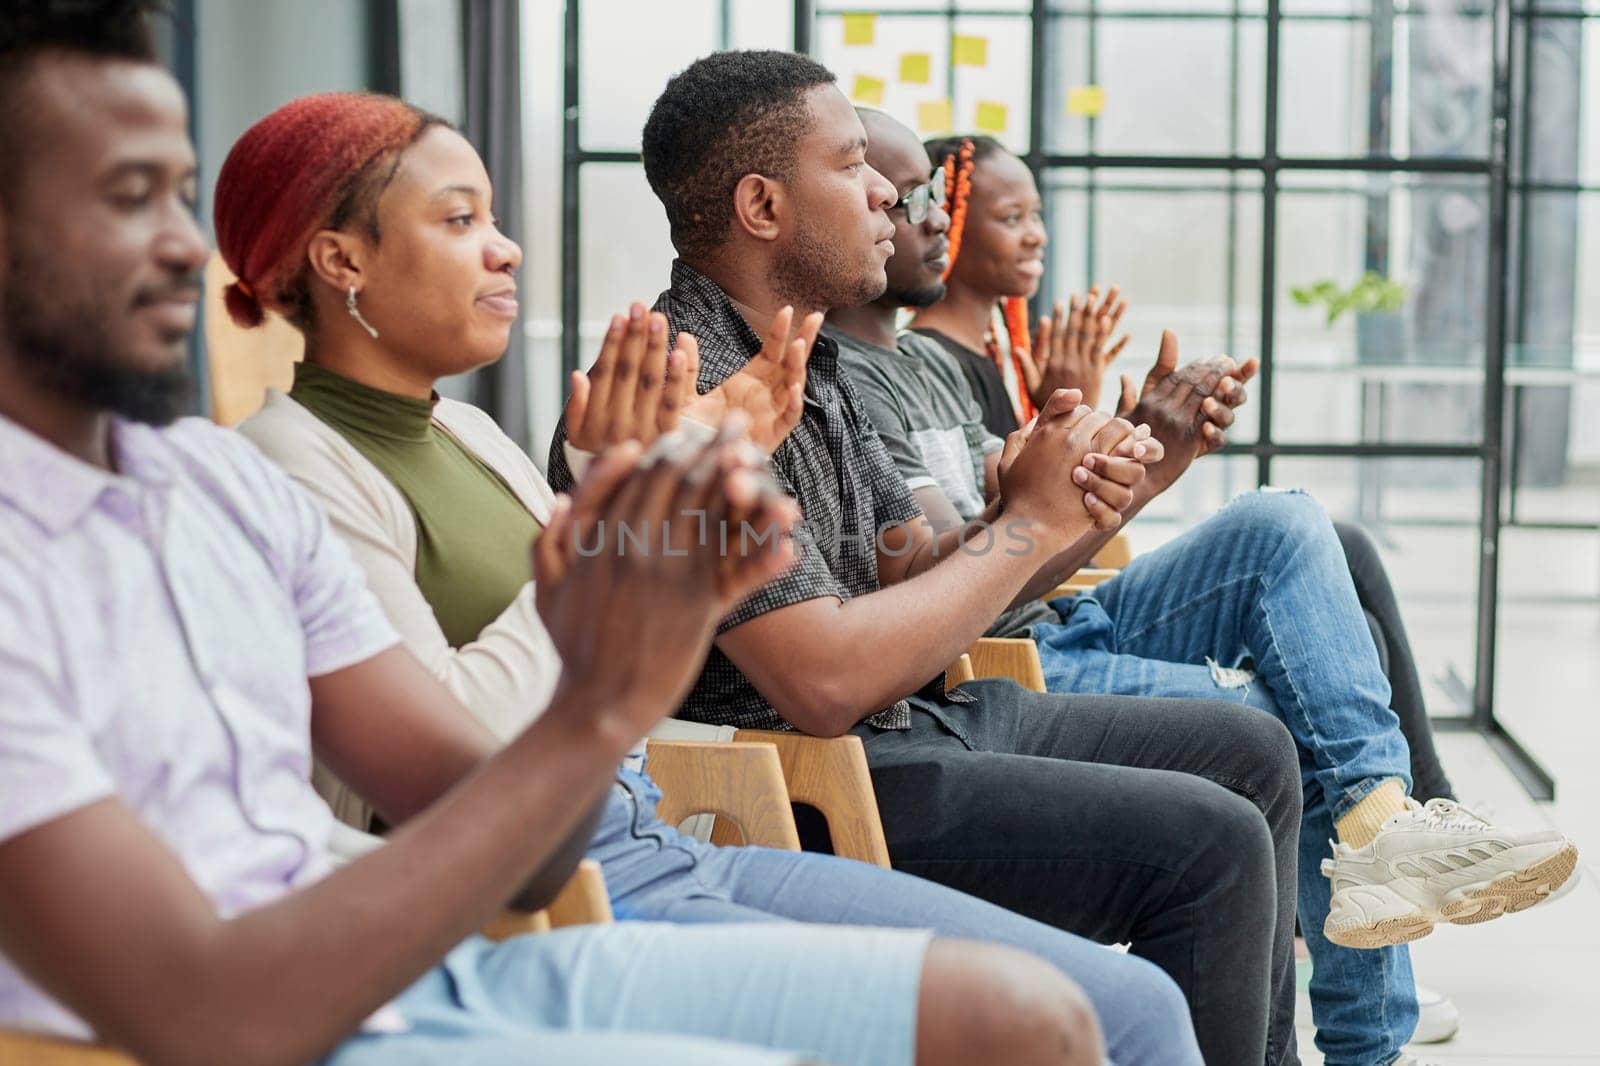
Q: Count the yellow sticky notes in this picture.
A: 7